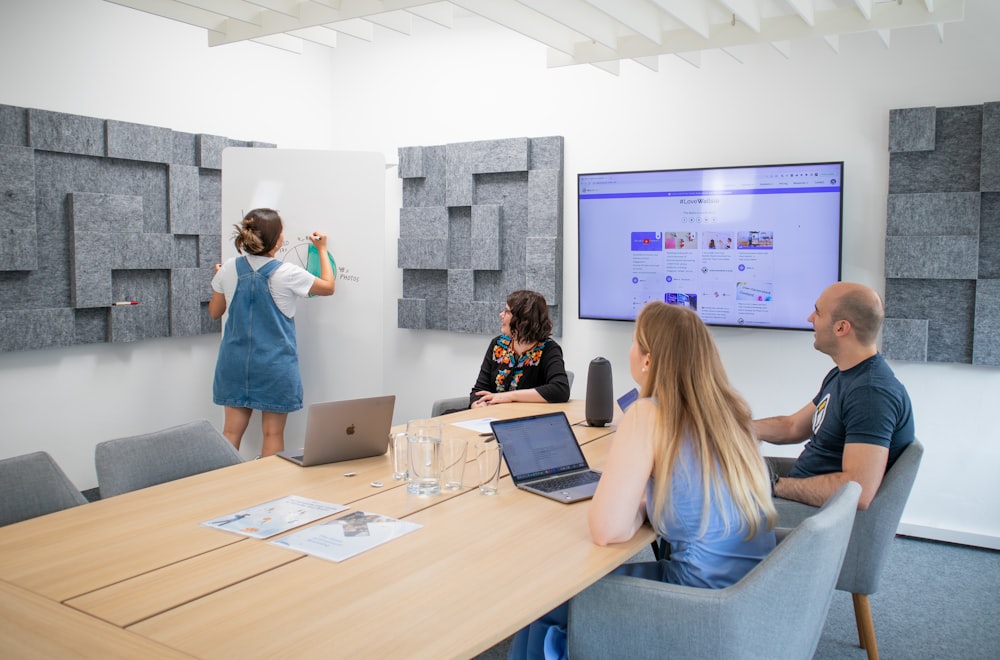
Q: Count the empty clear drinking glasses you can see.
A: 3